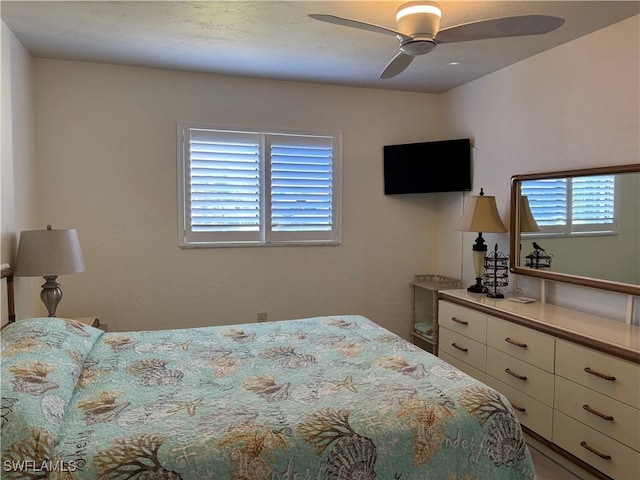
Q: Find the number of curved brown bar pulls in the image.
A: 8